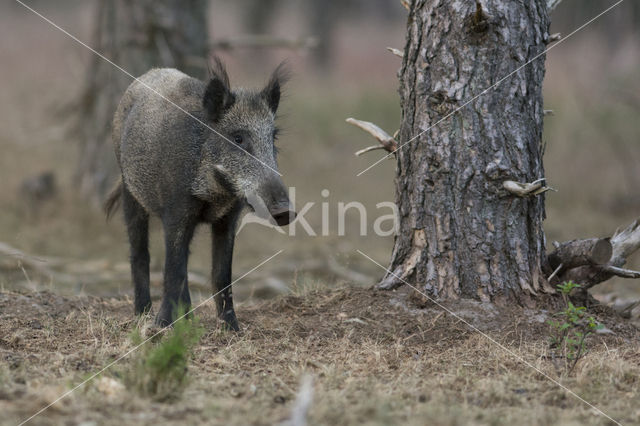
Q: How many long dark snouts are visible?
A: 1